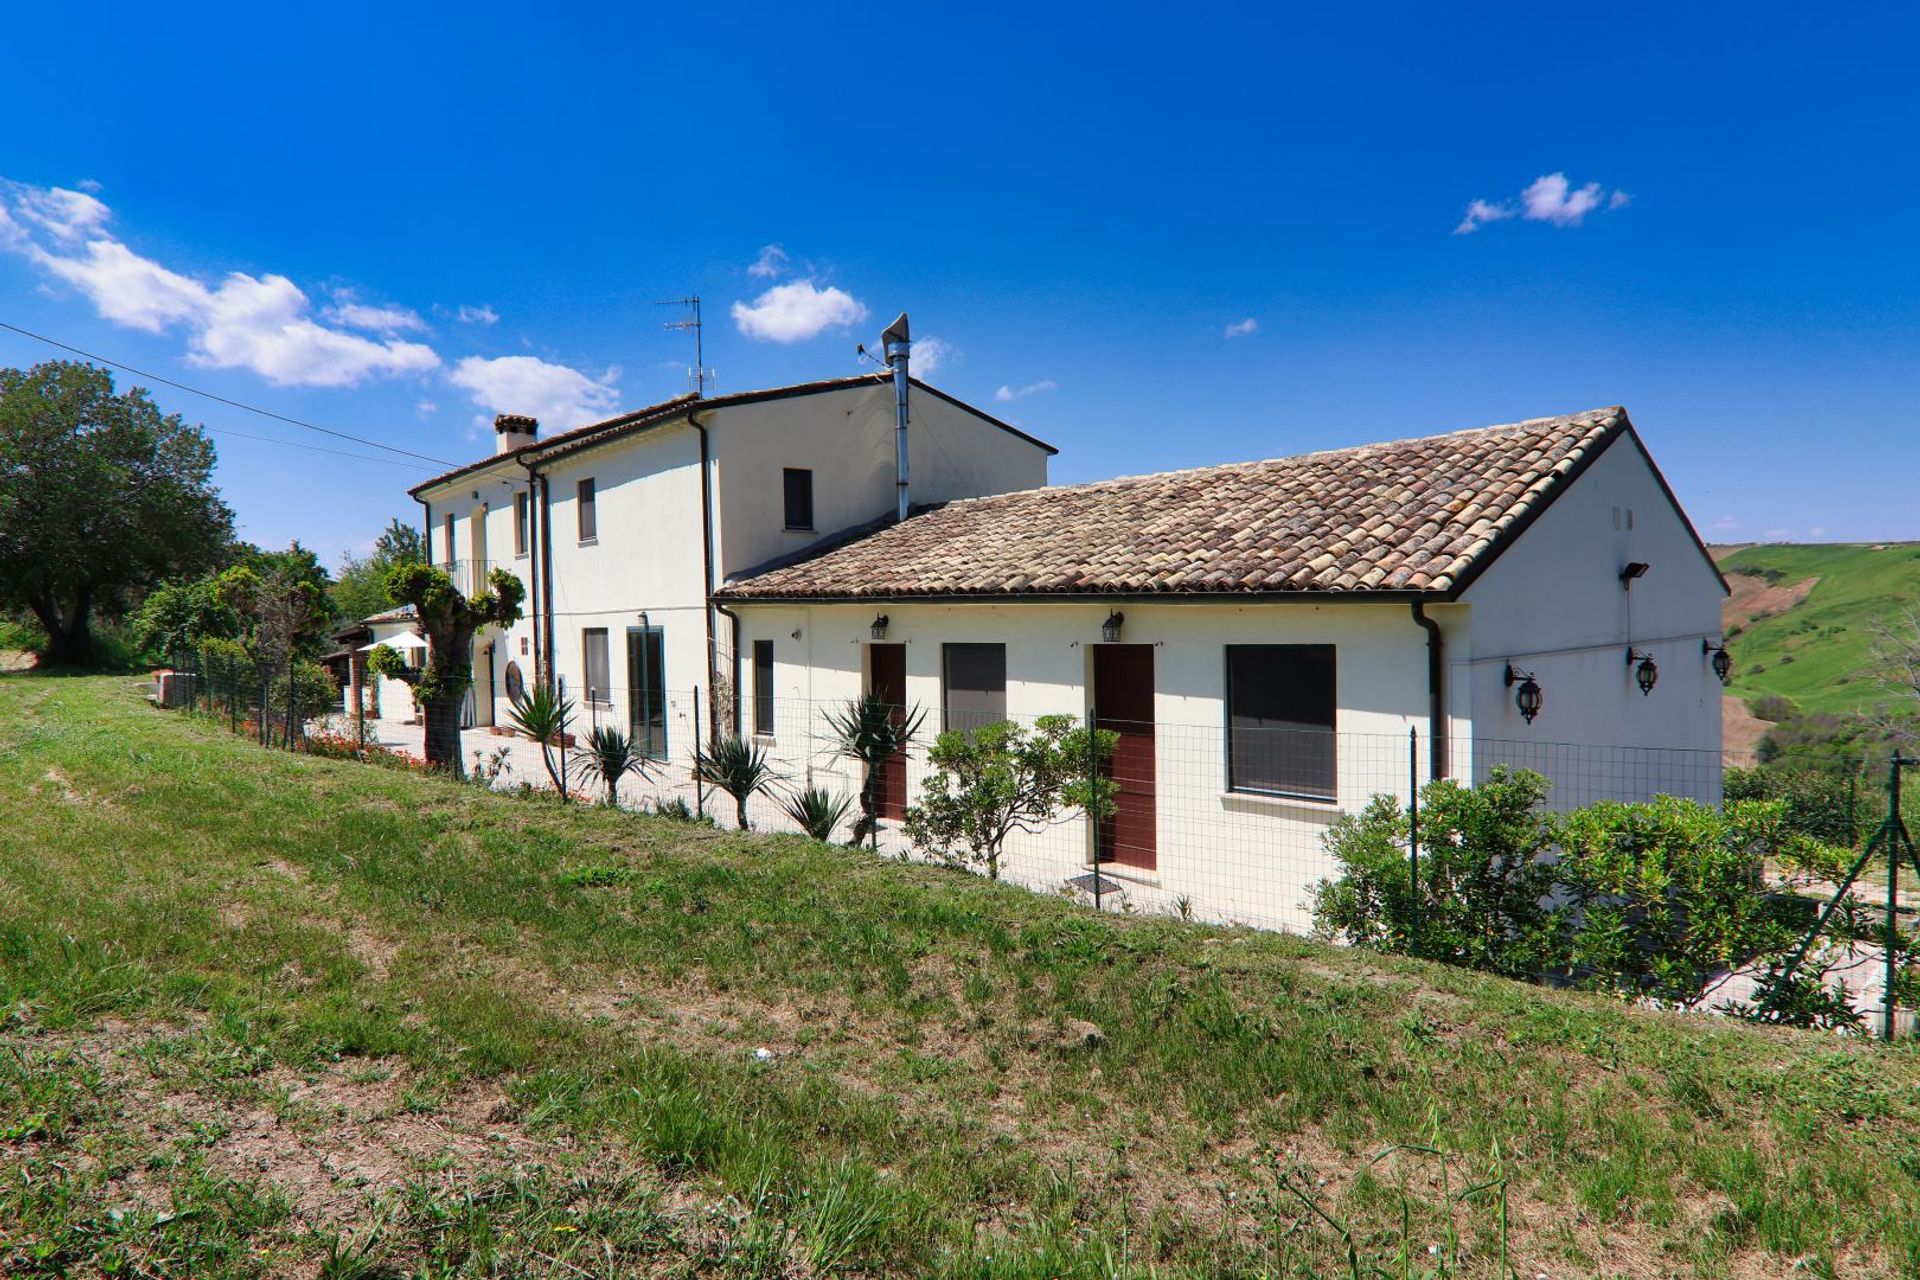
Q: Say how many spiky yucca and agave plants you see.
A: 5